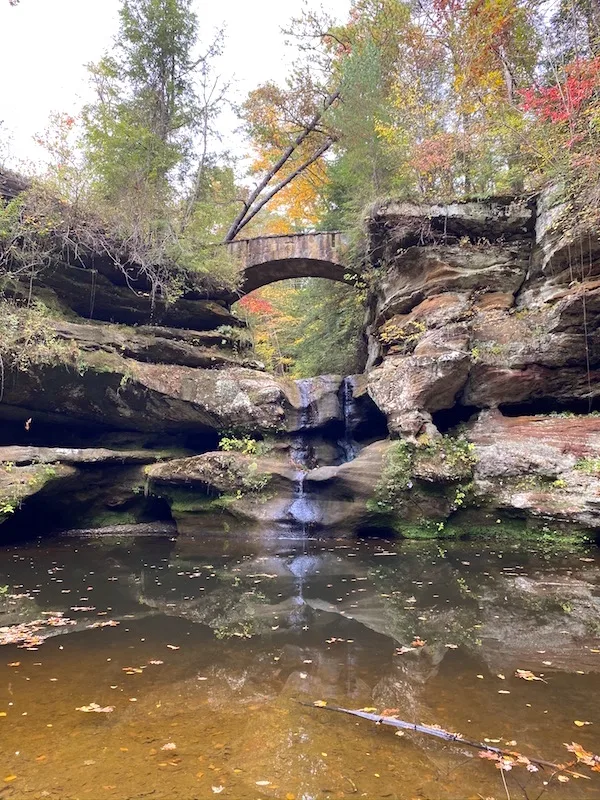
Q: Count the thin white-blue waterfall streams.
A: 2